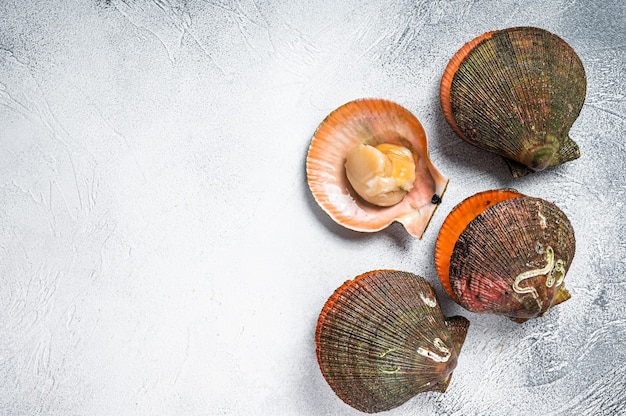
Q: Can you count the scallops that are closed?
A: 3